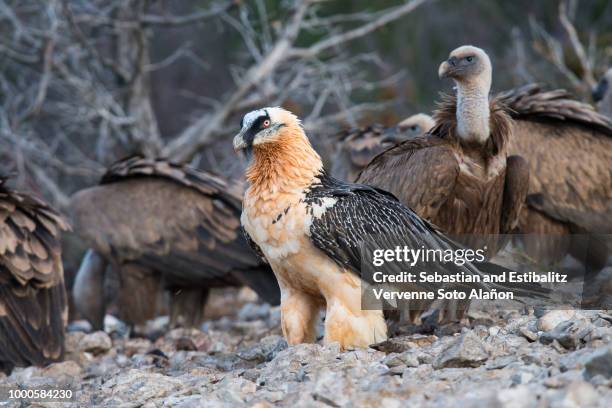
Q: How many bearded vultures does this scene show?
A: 1